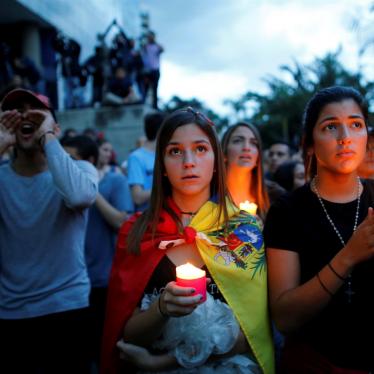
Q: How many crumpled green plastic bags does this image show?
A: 0